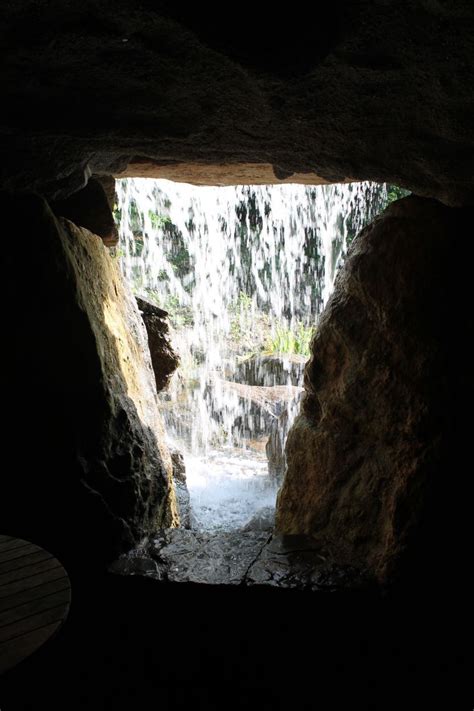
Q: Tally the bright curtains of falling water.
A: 1